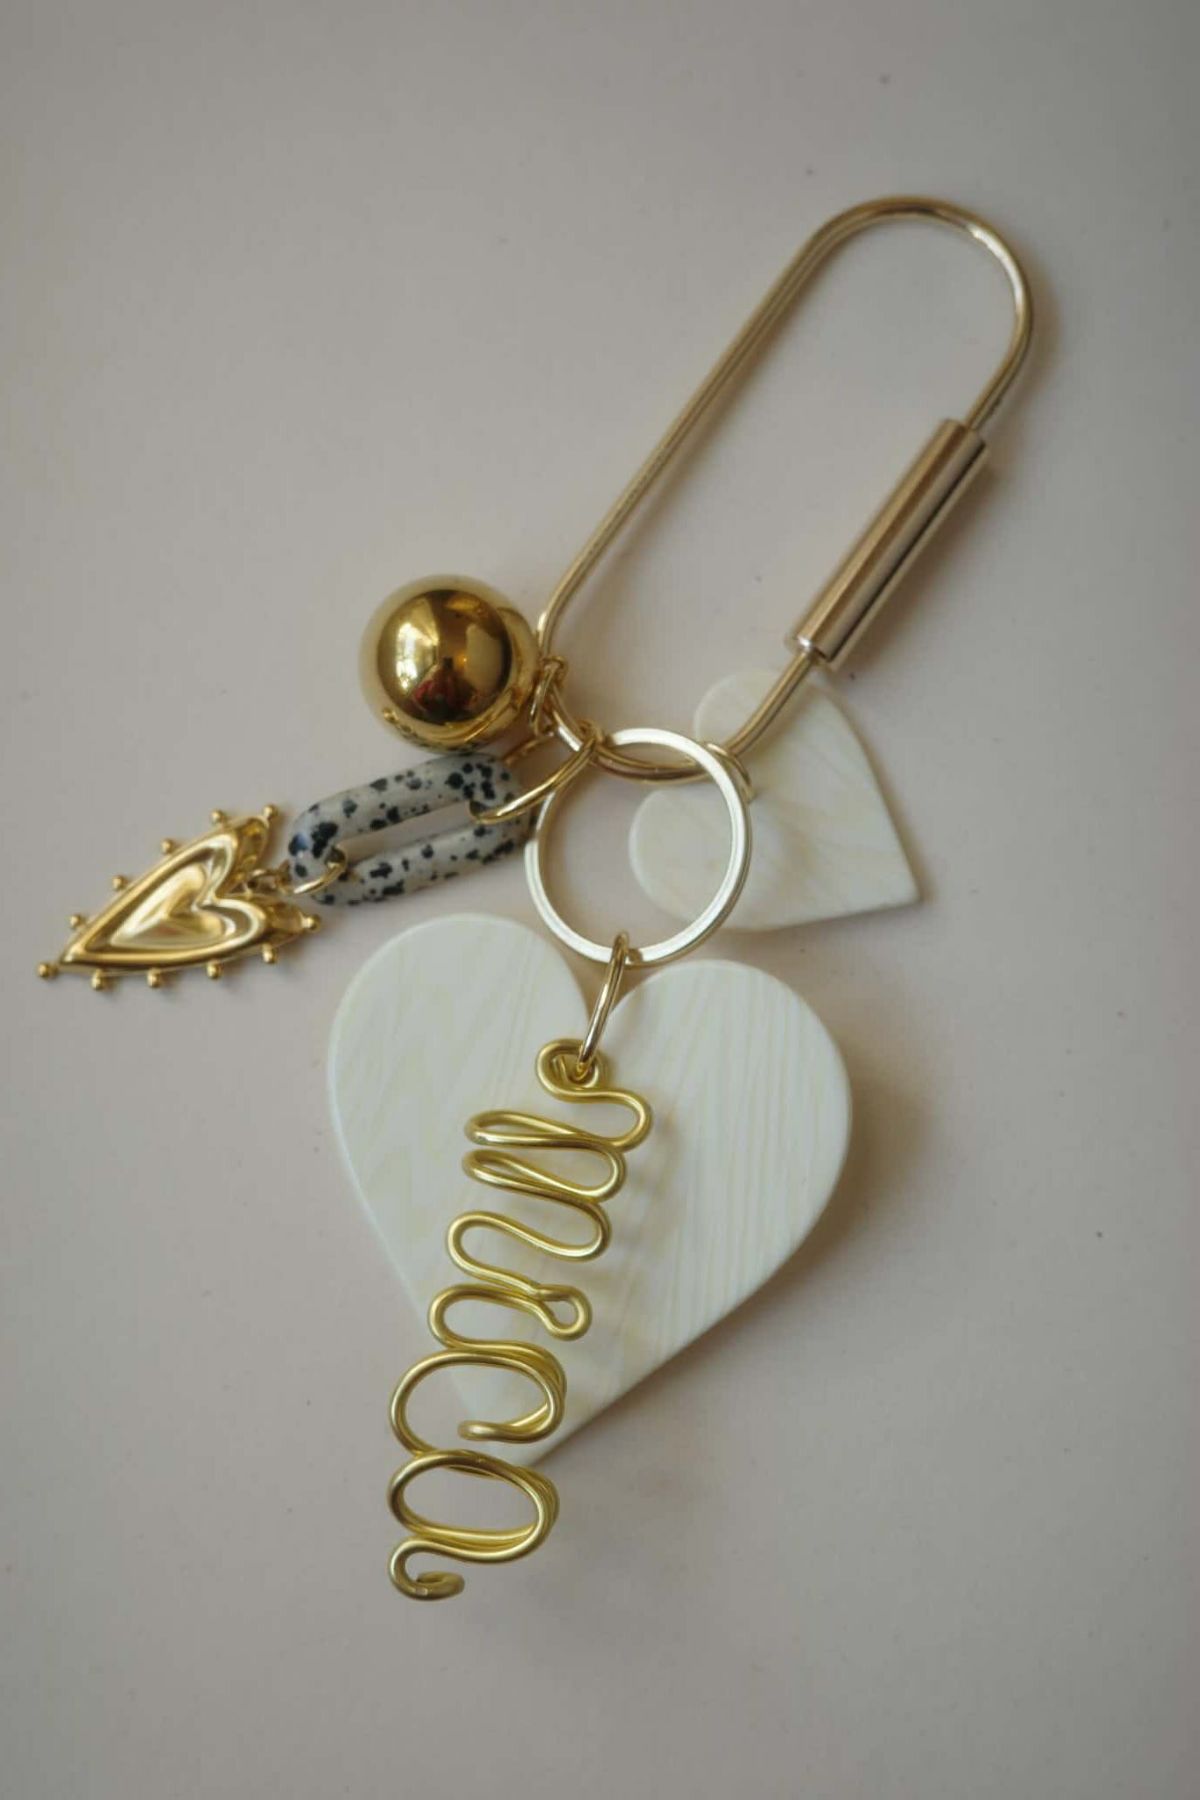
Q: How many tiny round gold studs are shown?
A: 11